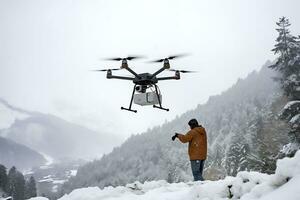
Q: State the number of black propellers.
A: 4